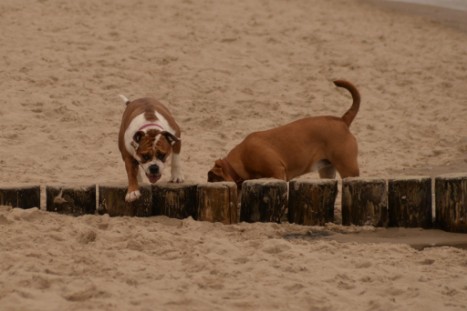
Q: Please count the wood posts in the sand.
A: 10